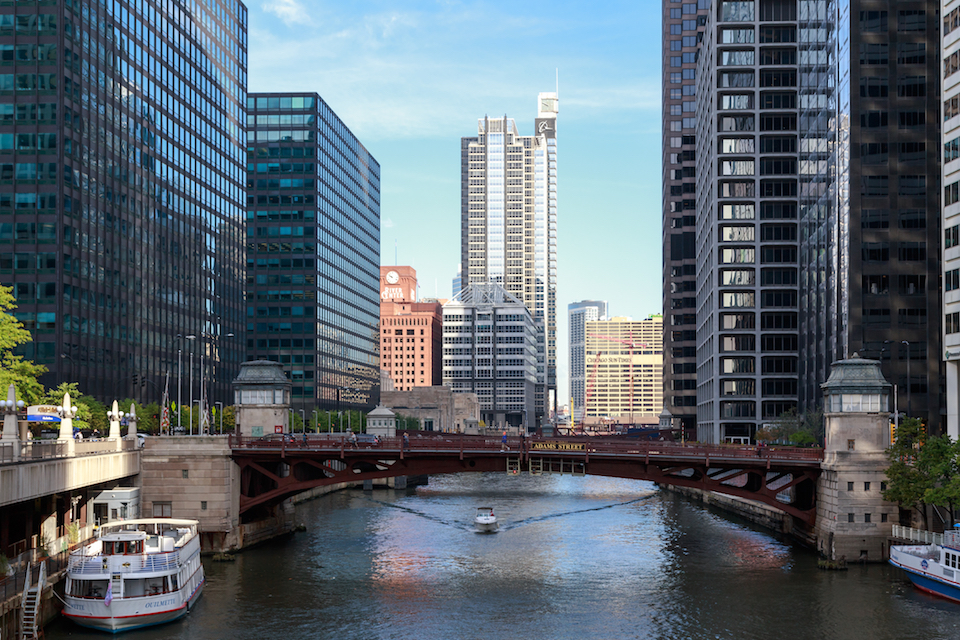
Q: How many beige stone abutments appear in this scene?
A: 2